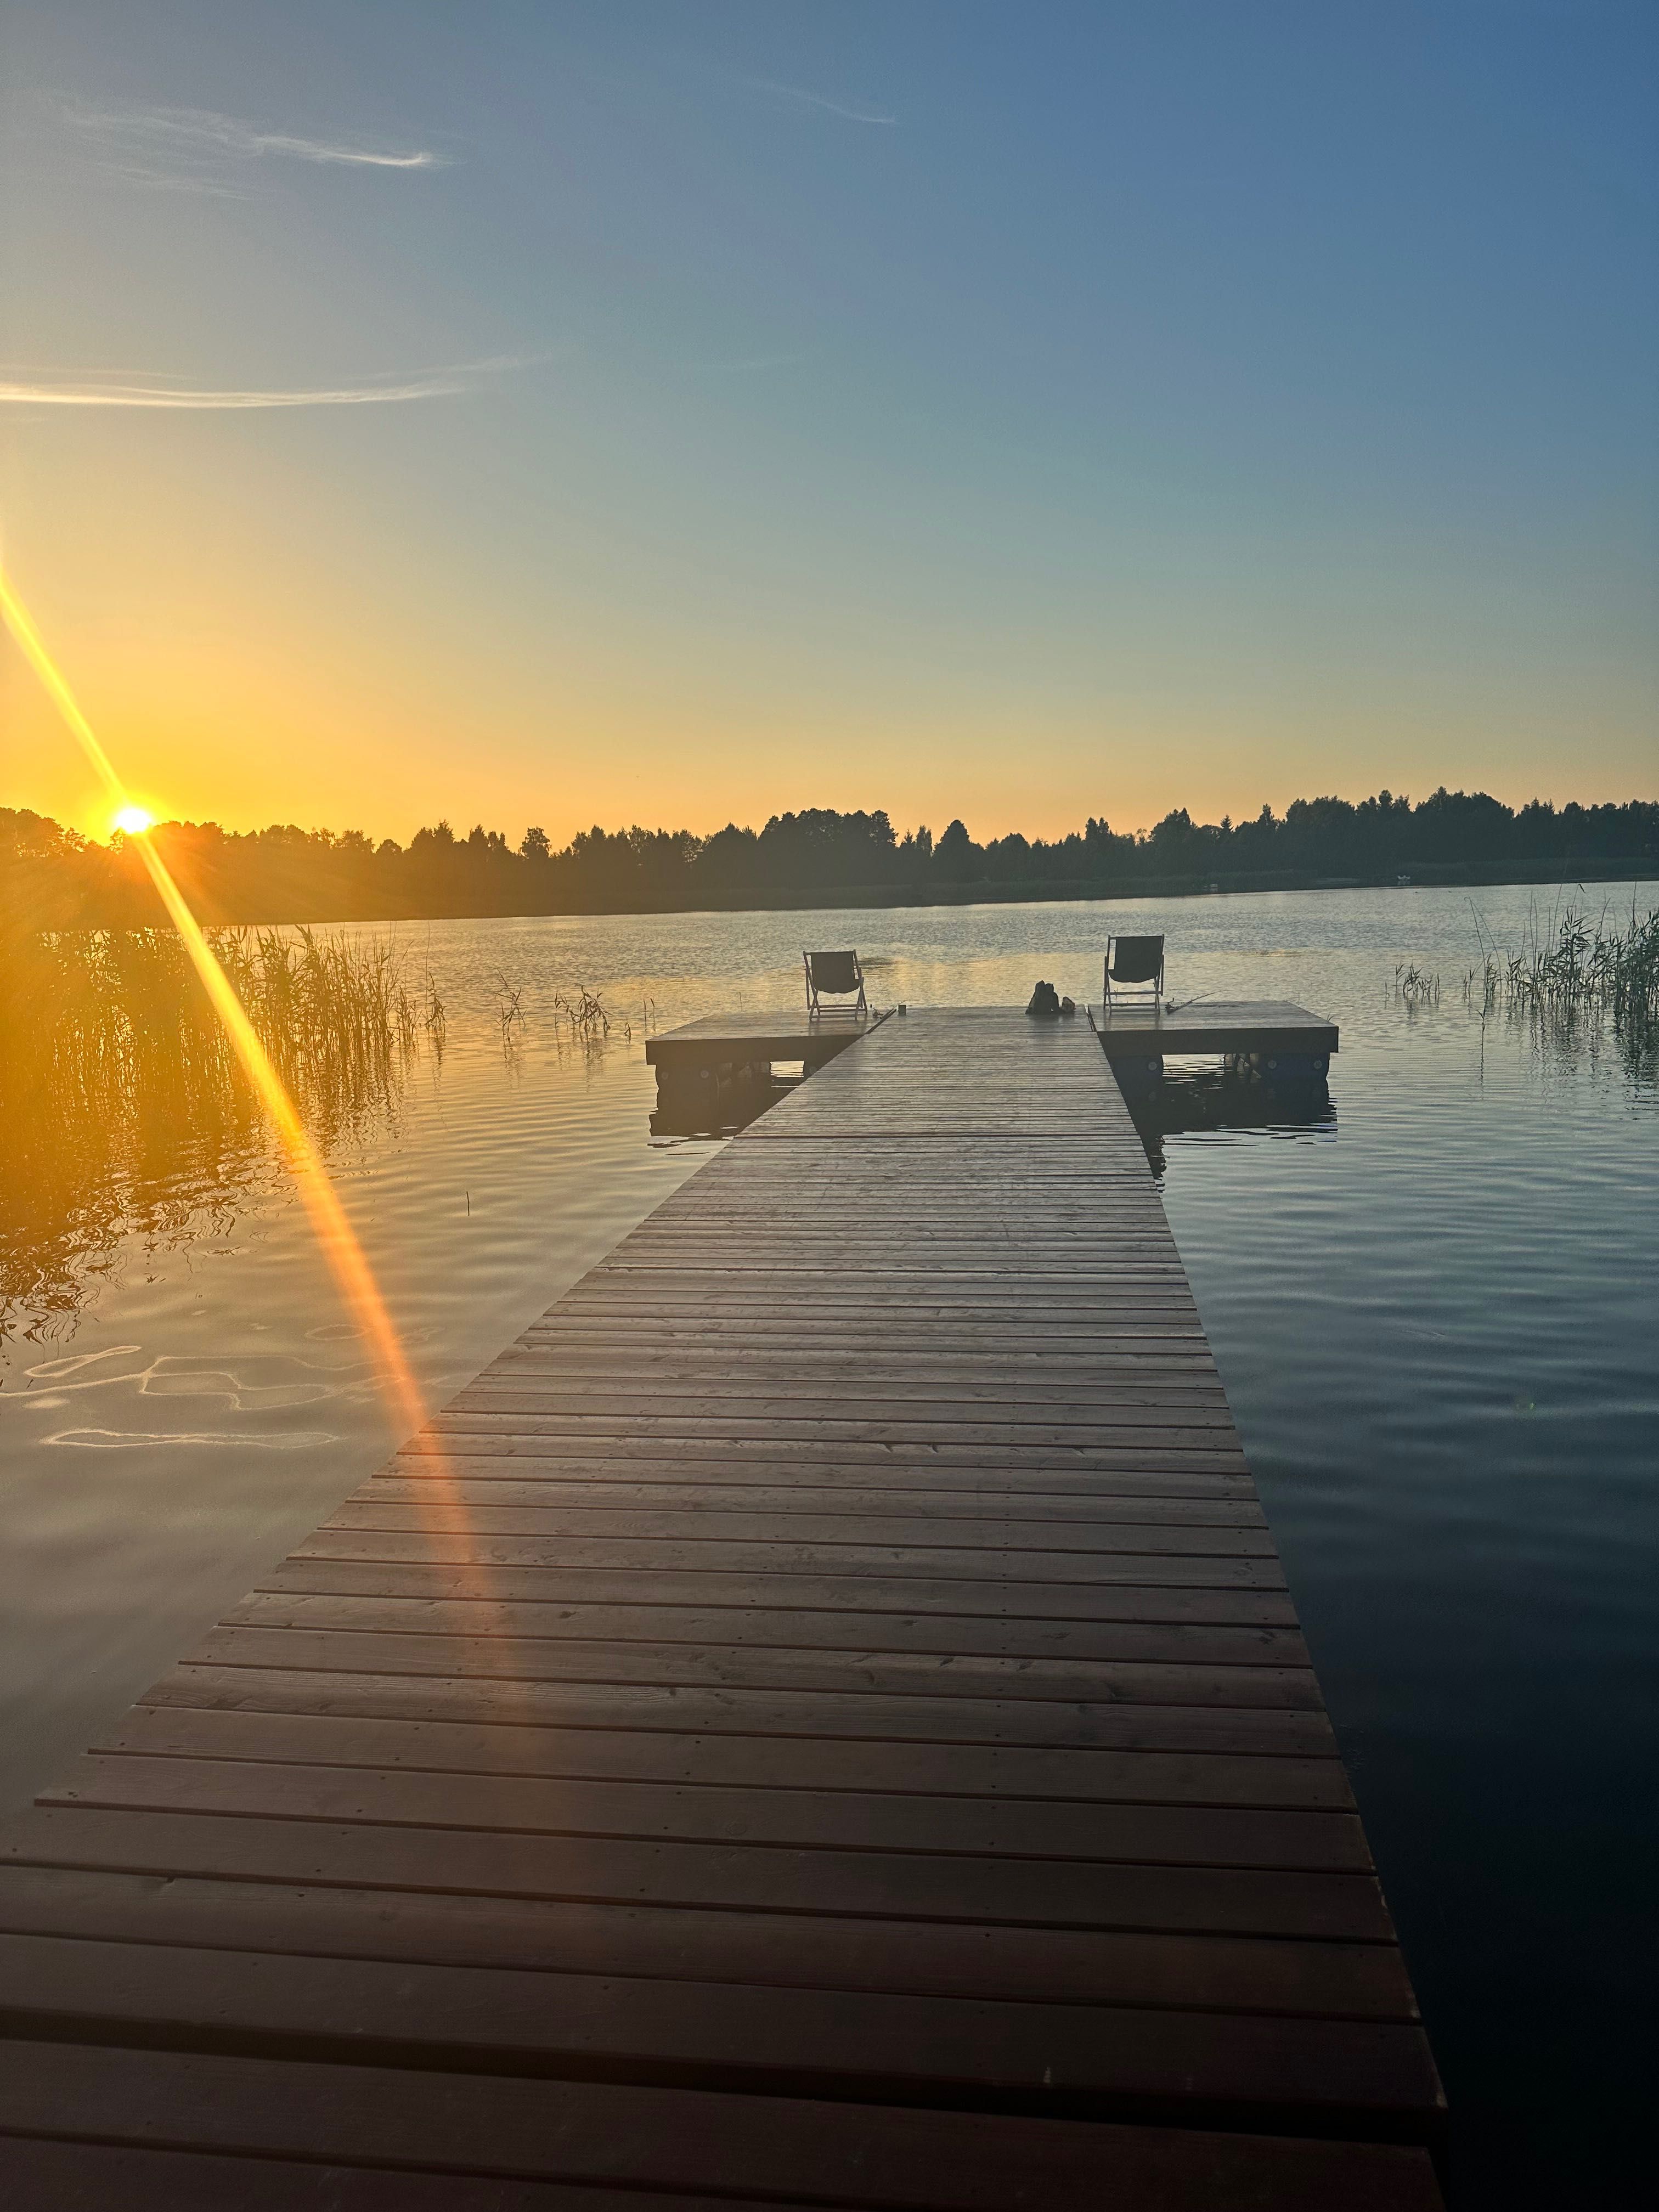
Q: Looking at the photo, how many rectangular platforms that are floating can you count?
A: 2